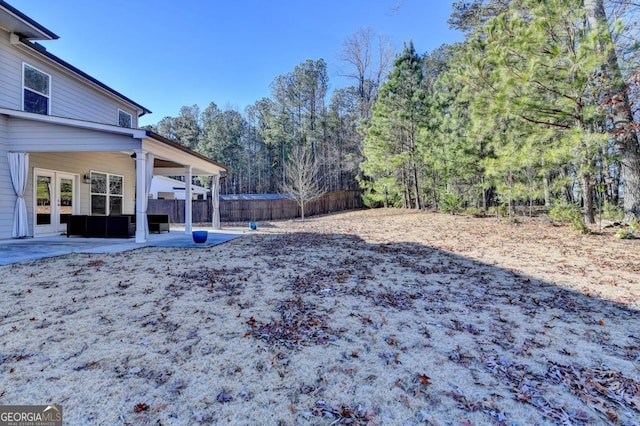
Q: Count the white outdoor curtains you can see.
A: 3